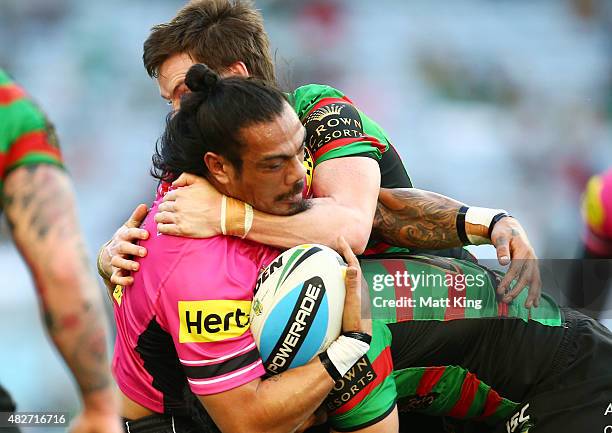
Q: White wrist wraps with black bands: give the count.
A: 2